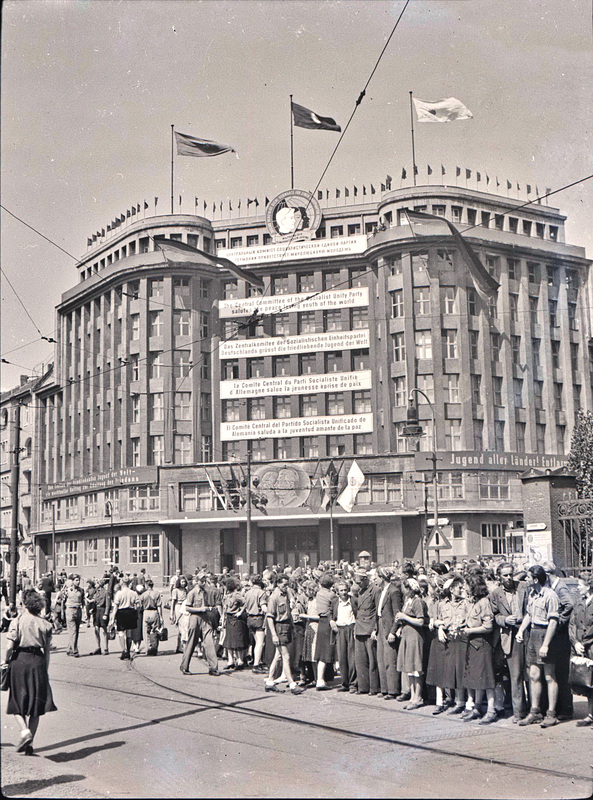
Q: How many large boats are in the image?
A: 0